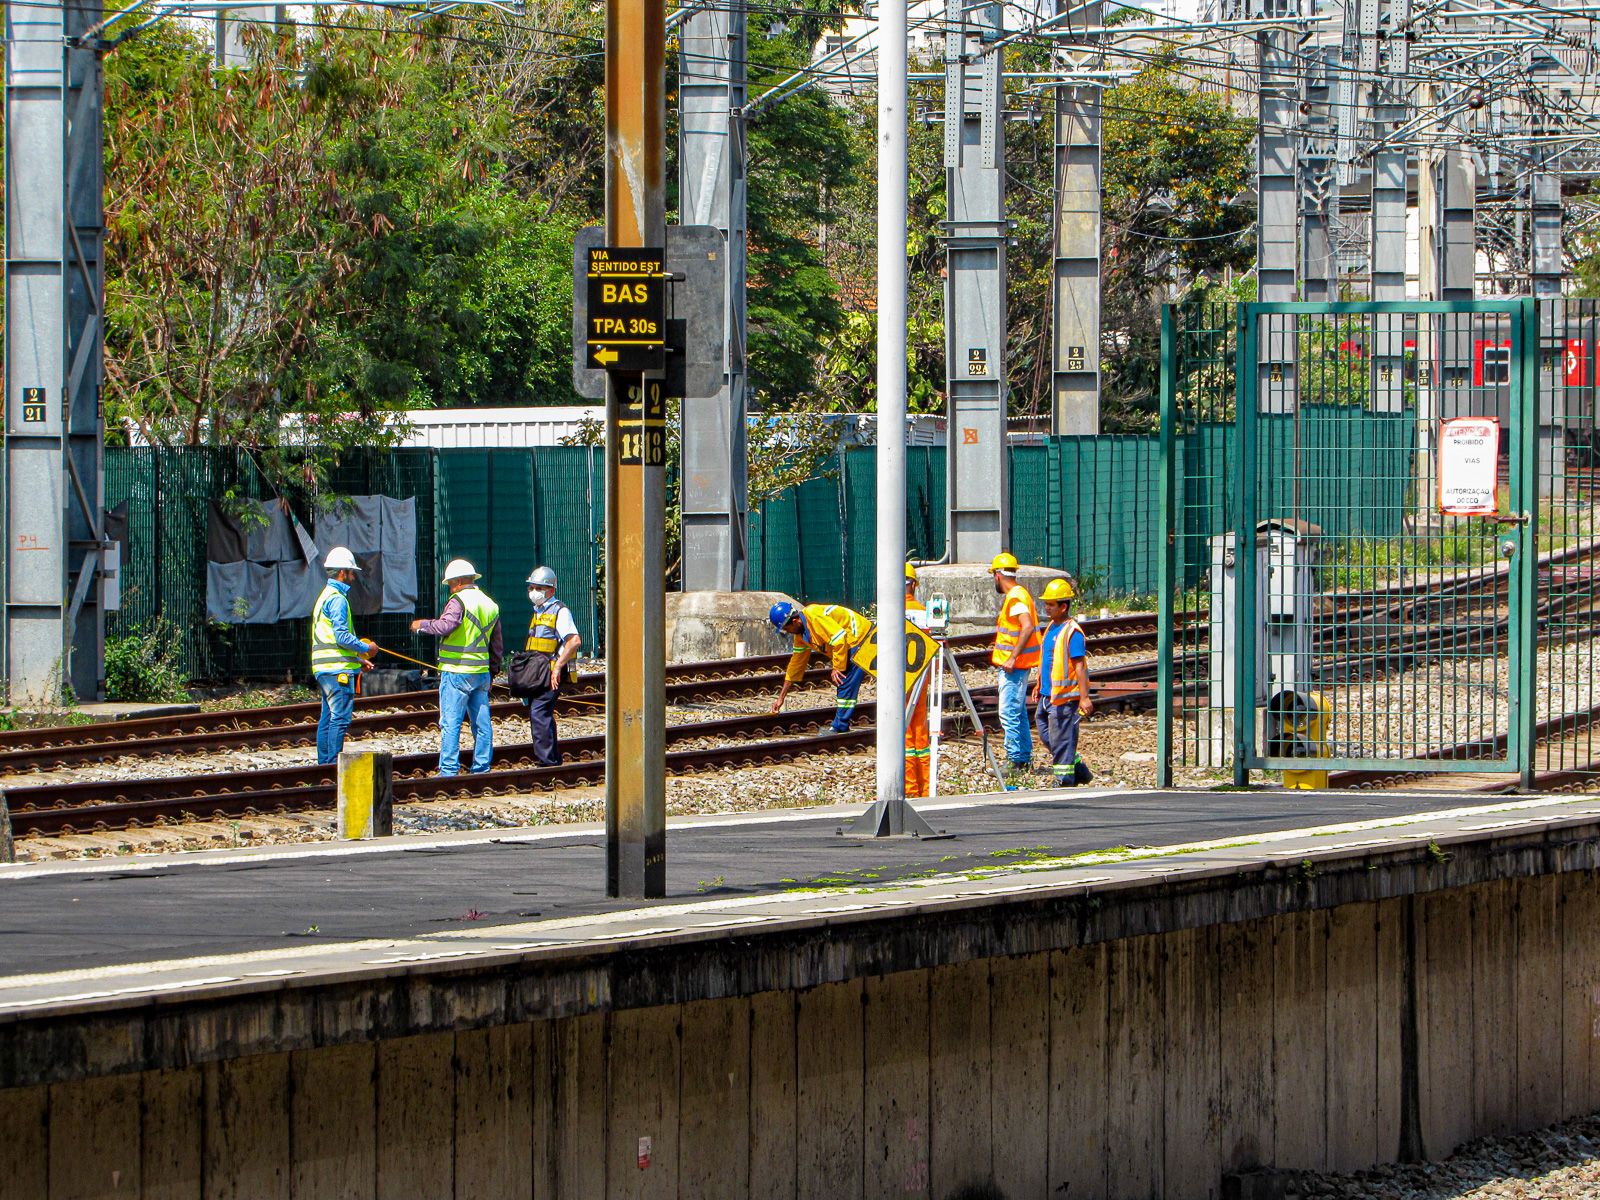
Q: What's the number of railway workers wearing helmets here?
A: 7